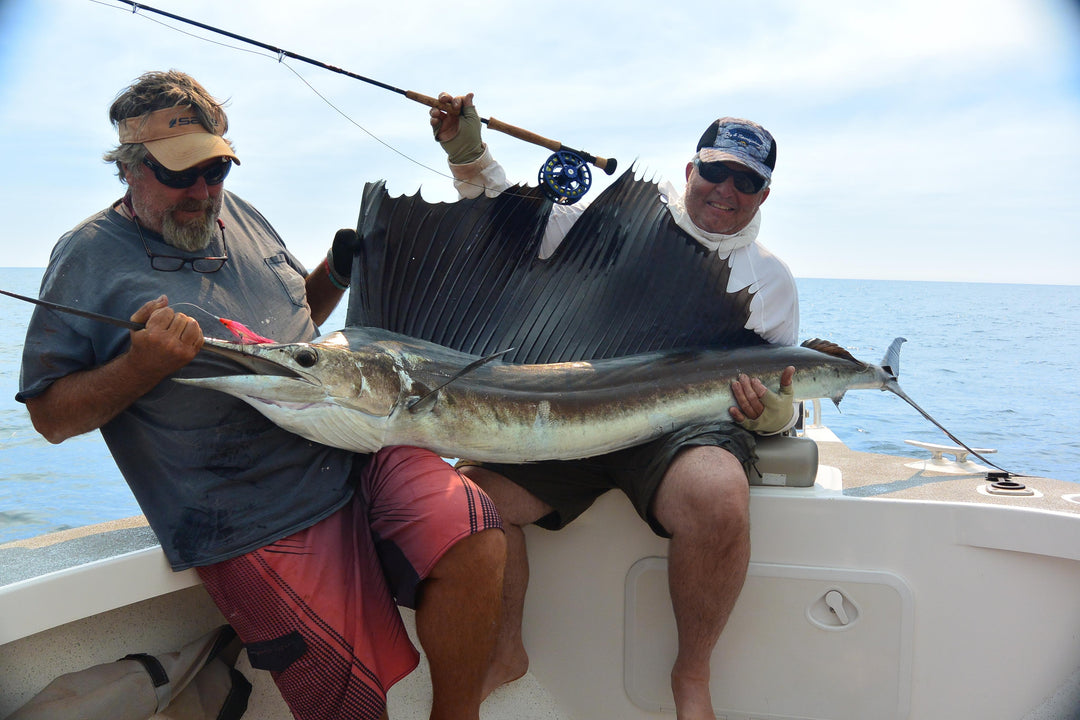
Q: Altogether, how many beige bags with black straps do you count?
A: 1